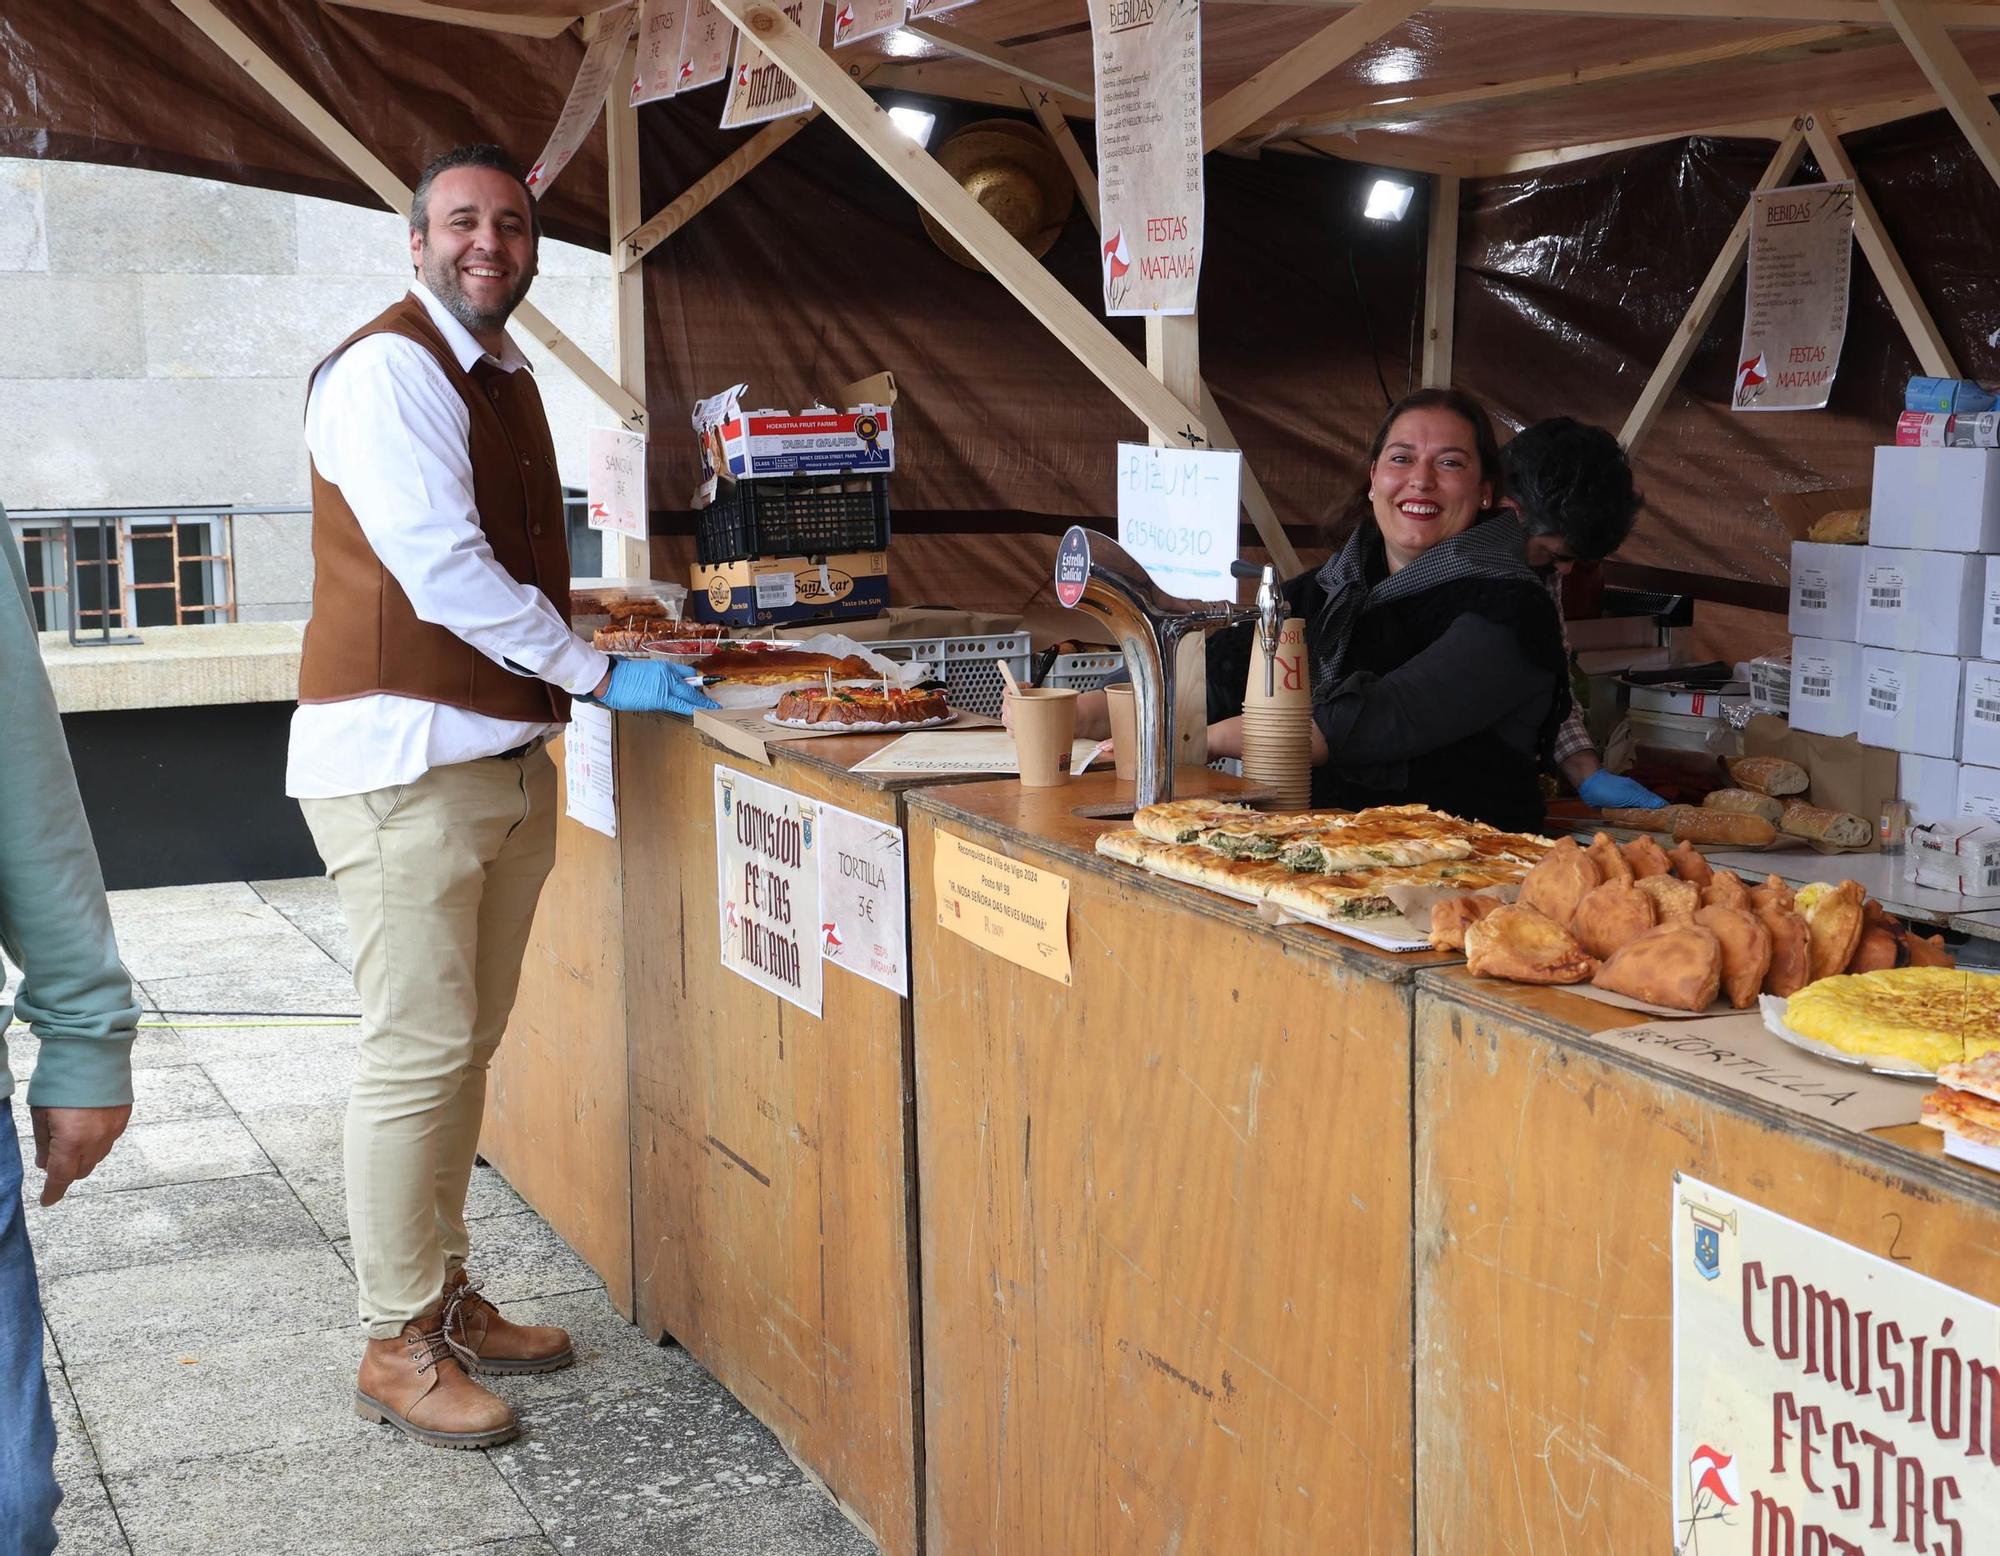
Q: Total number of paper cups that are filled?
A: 2